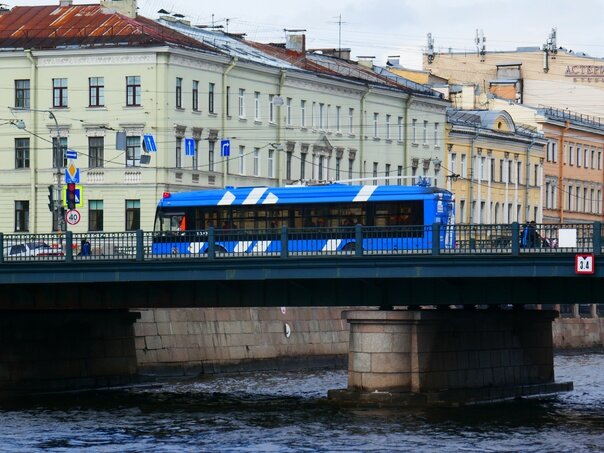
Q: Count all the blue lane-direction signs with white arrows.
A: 3